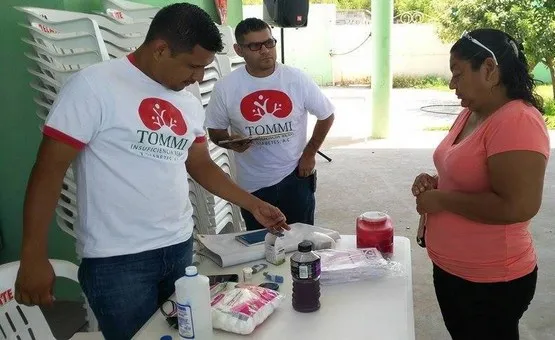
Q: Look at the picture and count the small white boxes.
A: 1